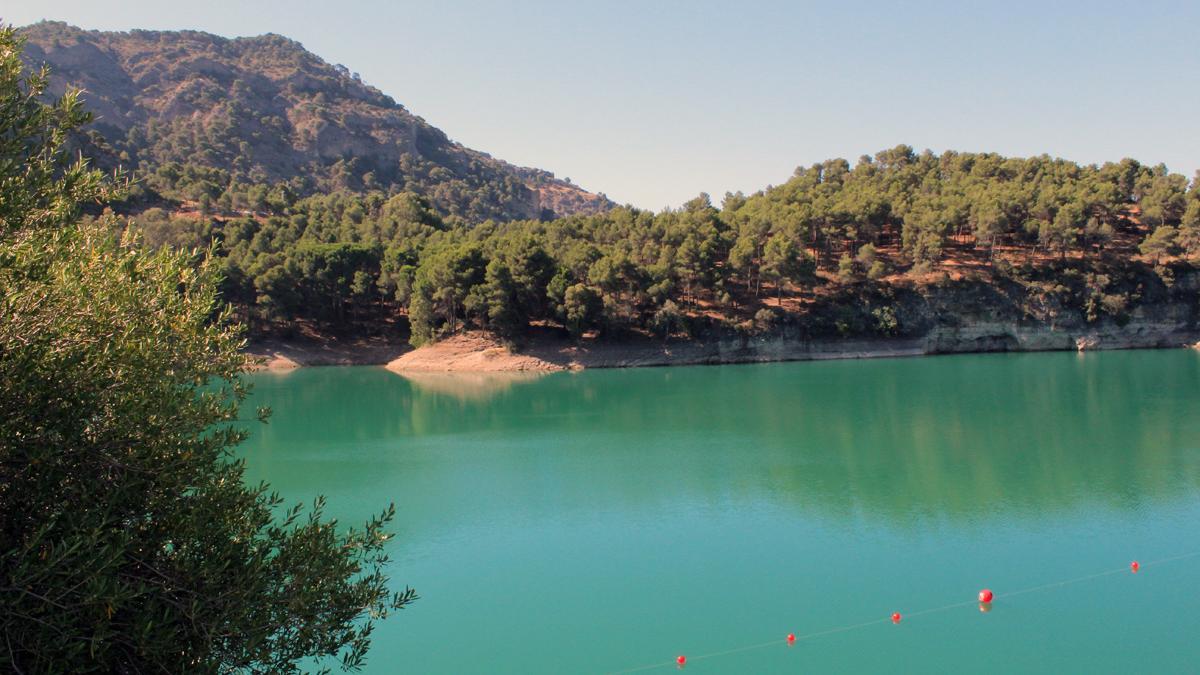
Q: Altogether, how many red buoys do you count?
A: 5